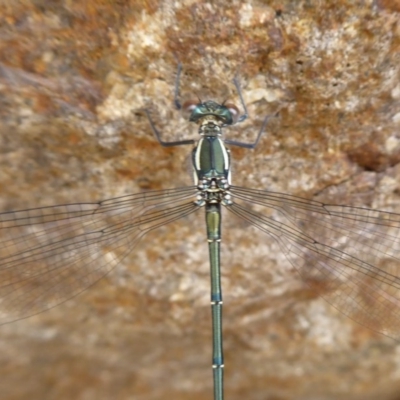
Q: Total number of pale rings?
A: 3